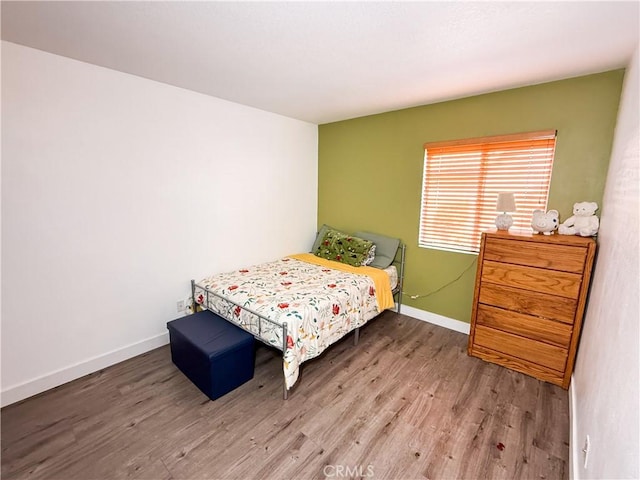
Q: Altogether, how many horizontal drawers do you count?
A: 5